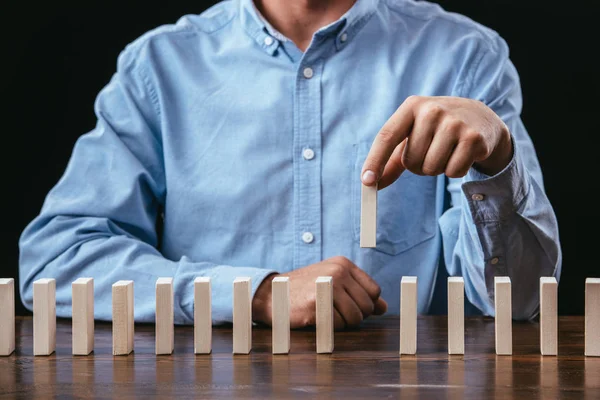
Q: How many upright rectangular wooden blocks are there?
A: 15